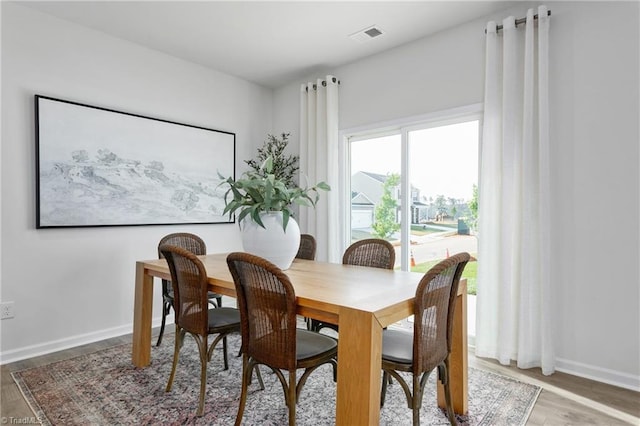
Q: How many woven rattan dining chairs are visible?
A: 6